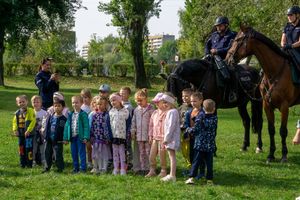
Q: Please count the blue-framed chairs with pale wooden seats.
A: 0